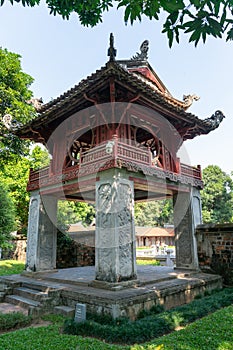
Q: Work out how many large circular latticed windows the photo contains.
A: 2